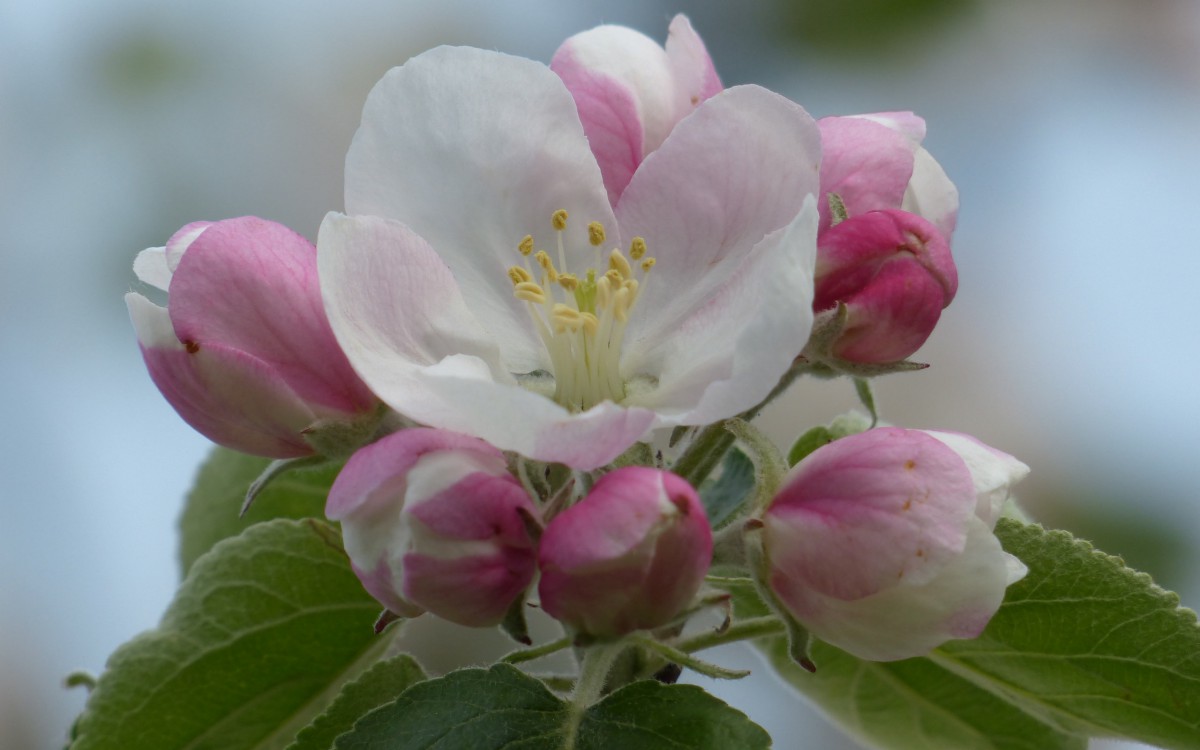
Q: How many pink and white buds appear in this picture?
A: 7